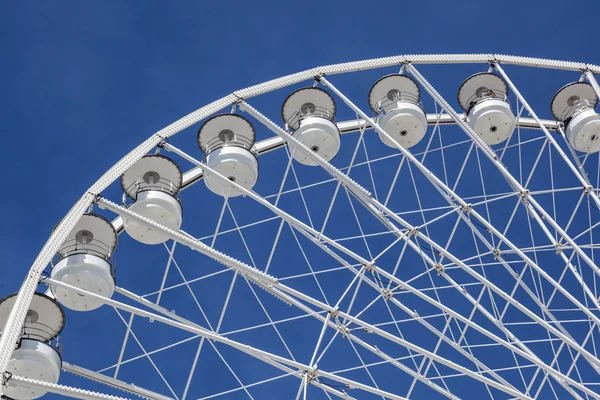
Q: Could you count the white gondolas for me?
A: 8